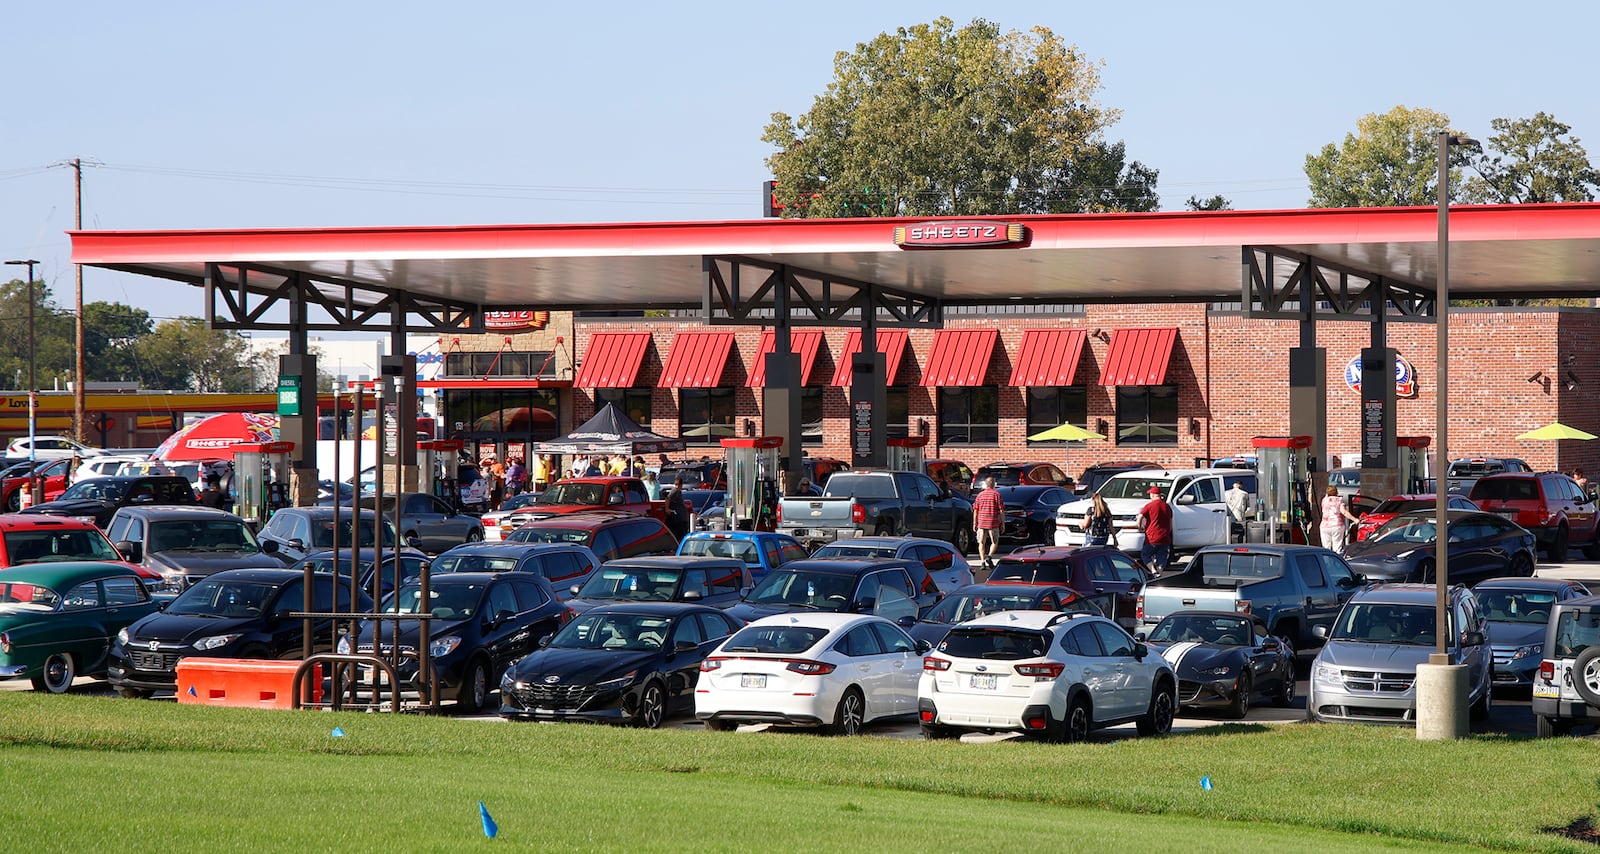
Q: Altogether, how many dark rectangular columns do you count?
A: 6